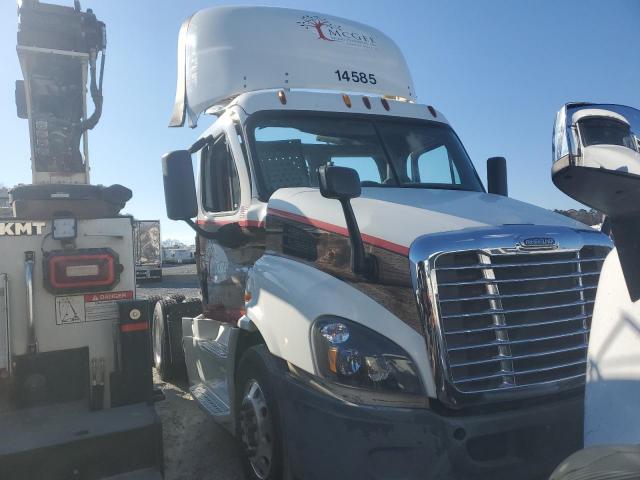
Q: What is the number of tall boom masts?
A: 1